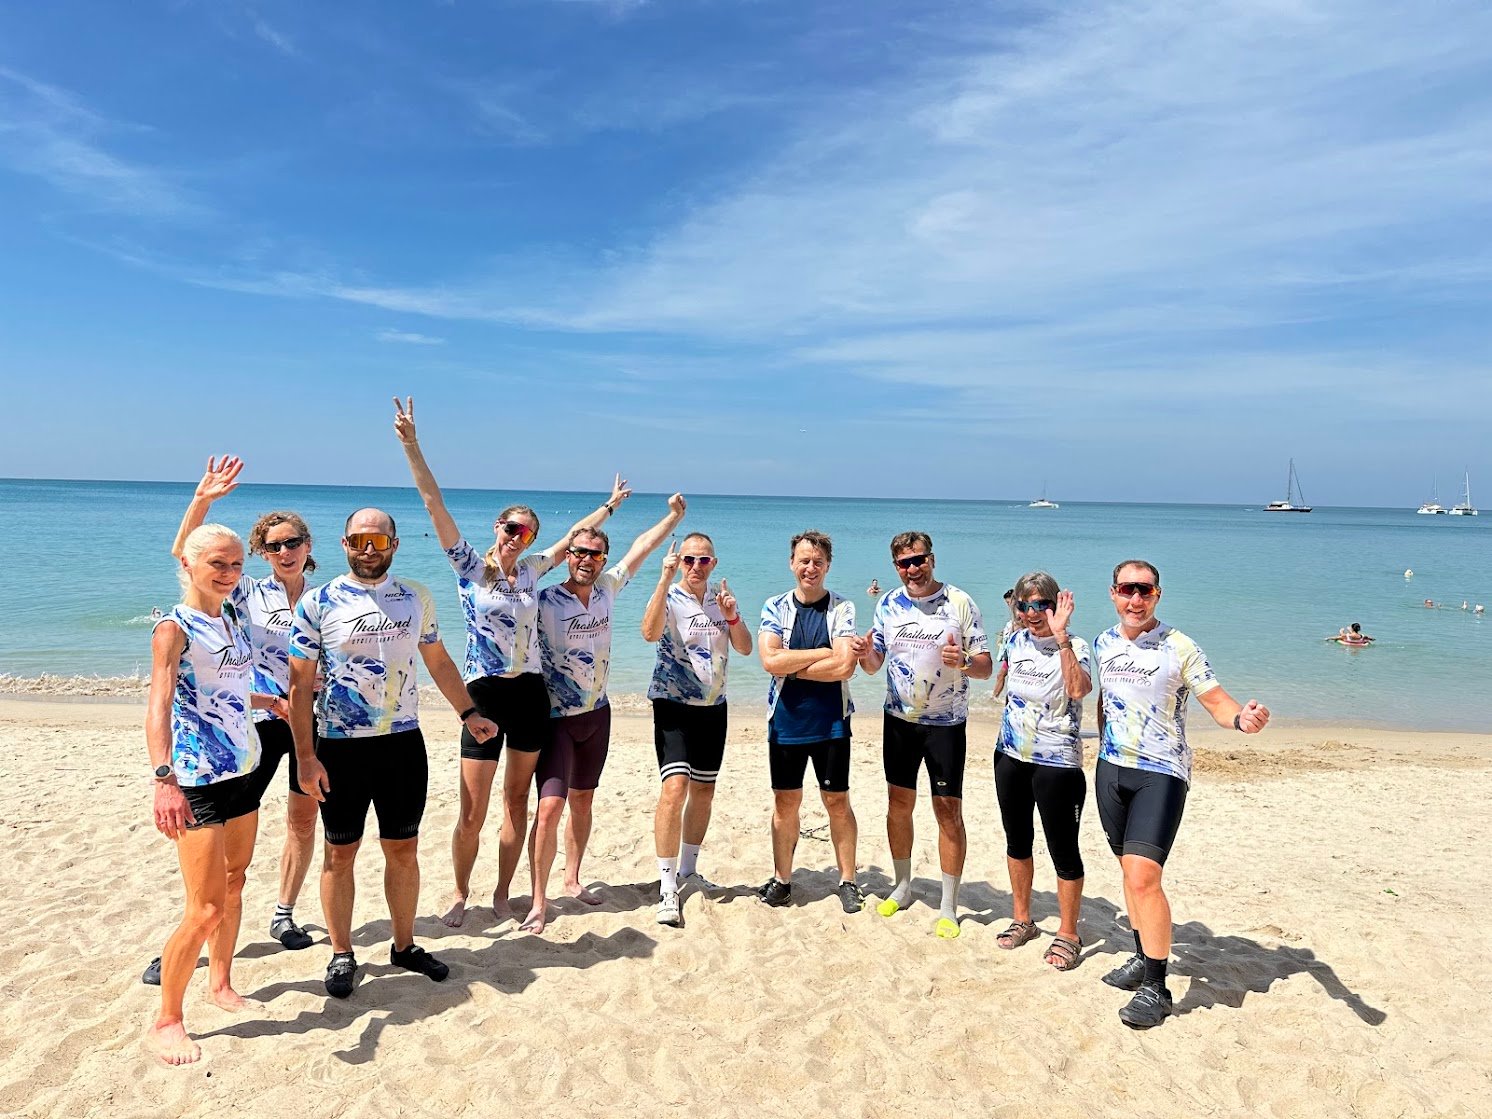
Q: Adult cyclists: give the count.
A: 10